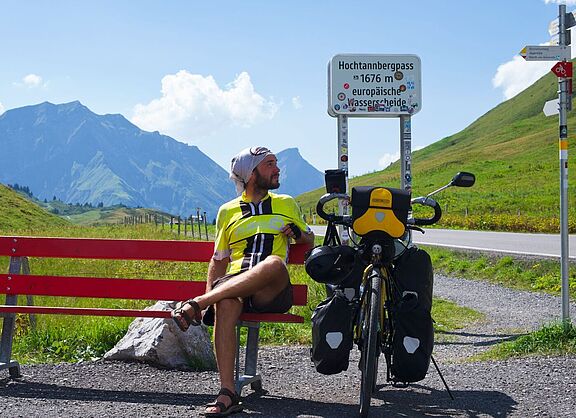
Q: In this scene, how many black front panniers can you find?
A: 2